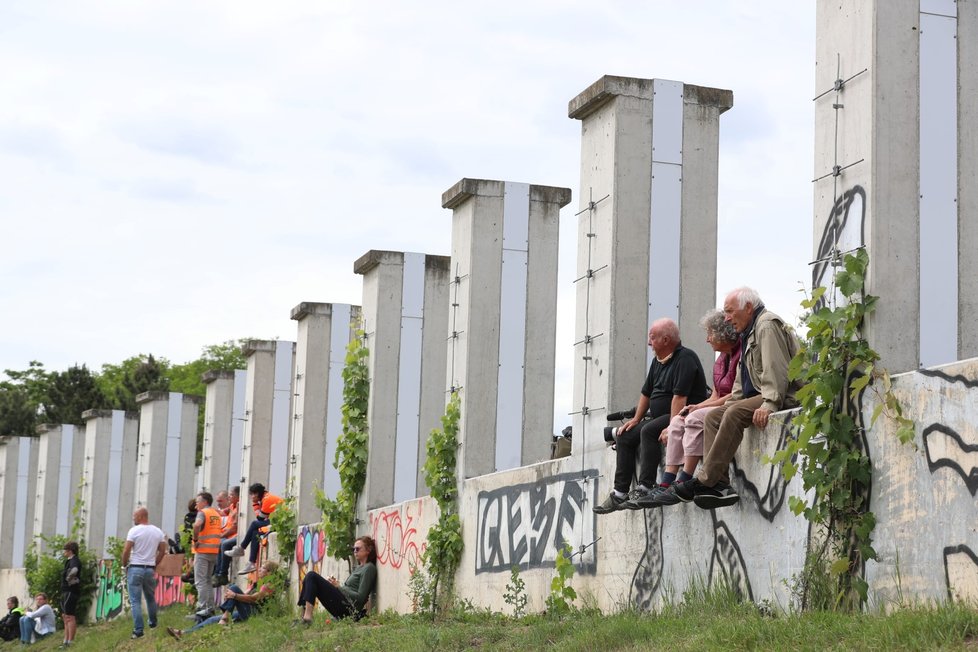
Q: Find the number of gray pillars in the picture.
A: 11